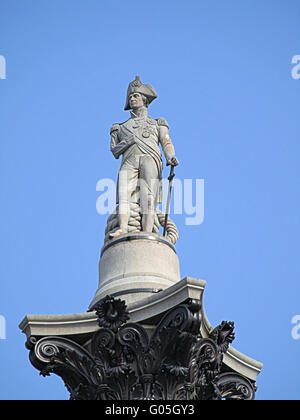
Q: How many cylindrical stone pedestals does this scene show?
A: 1